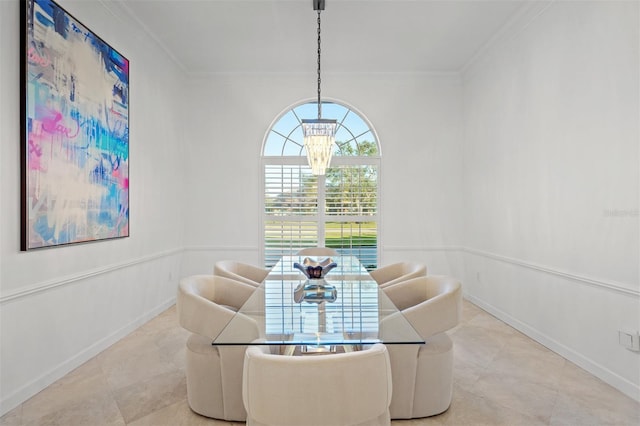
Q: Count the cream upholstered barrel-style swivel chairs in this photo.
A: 6